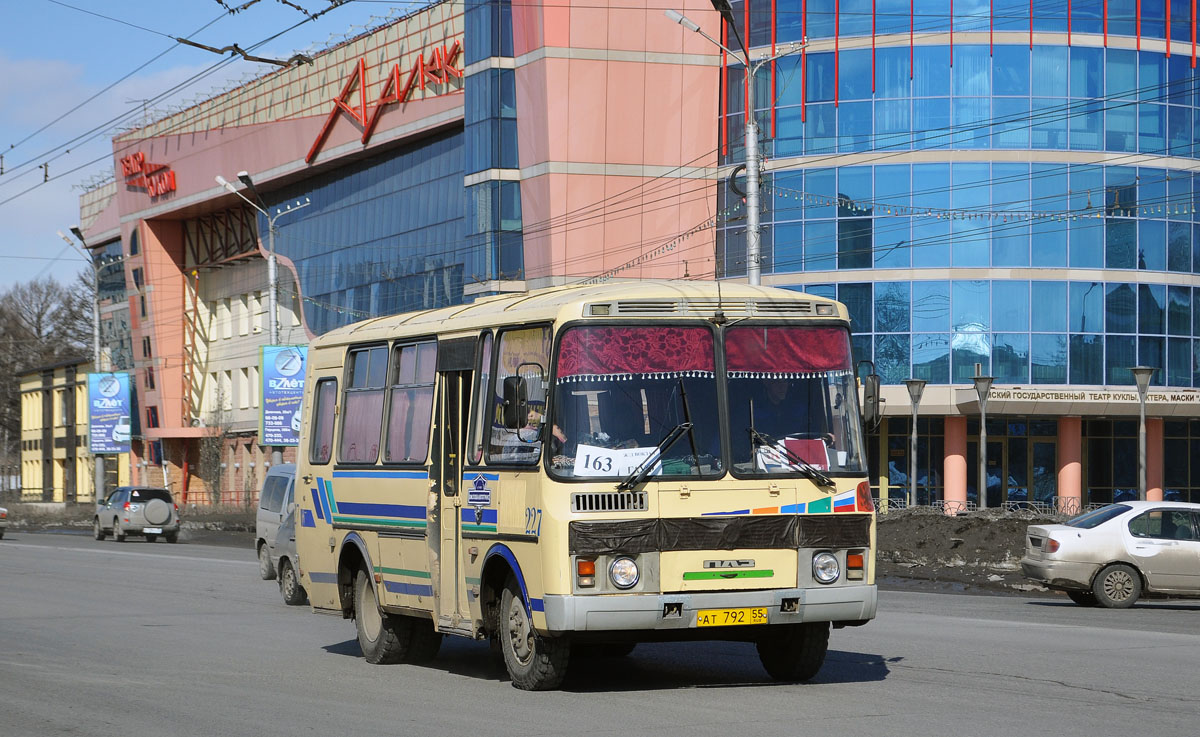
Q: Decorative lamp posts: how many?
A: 3